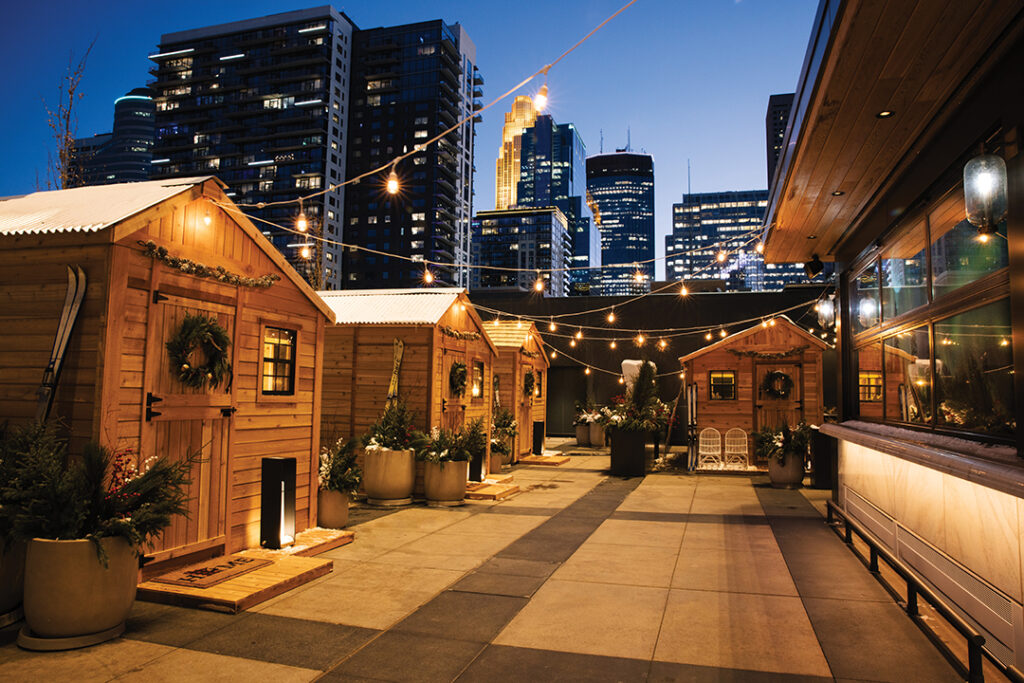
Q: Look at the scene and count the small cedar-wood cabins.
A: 4